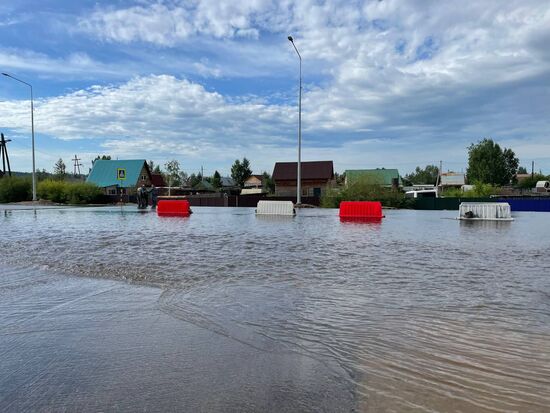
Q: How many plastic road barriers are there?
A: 4